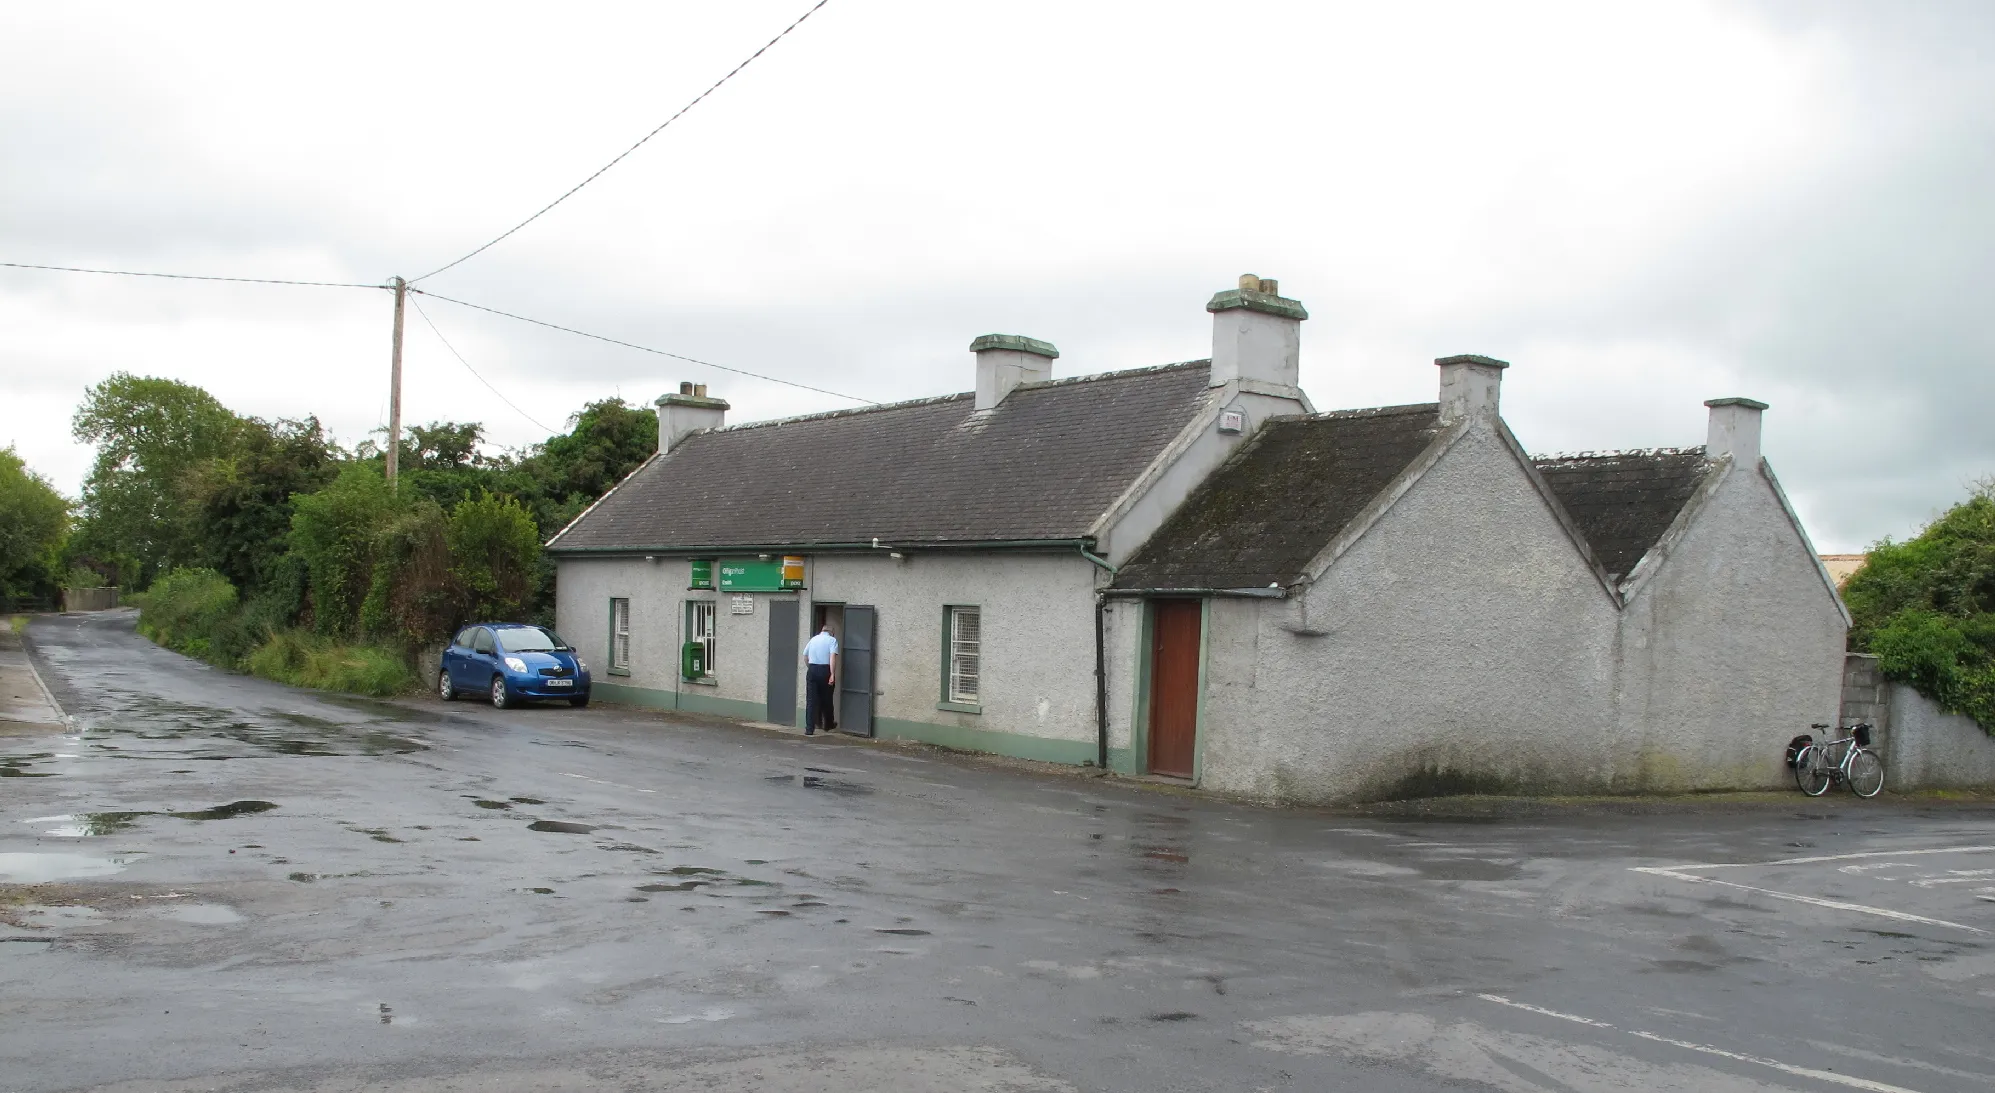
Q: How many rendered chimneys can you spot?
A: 5